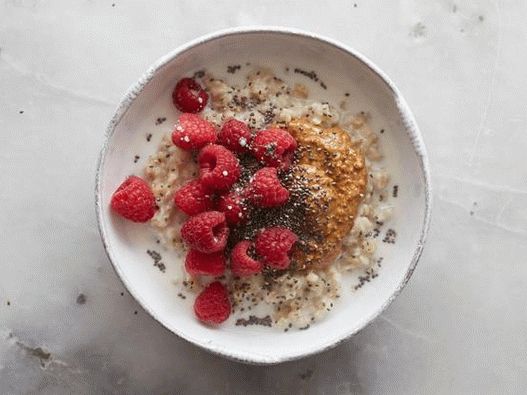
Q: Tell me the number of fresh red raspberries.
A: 14